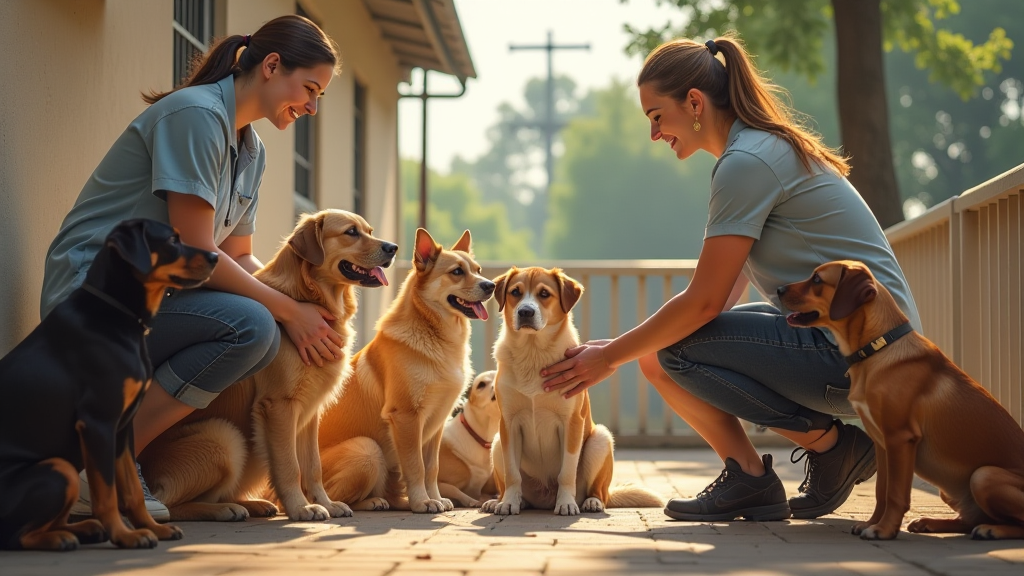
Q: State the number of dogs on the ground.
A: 6